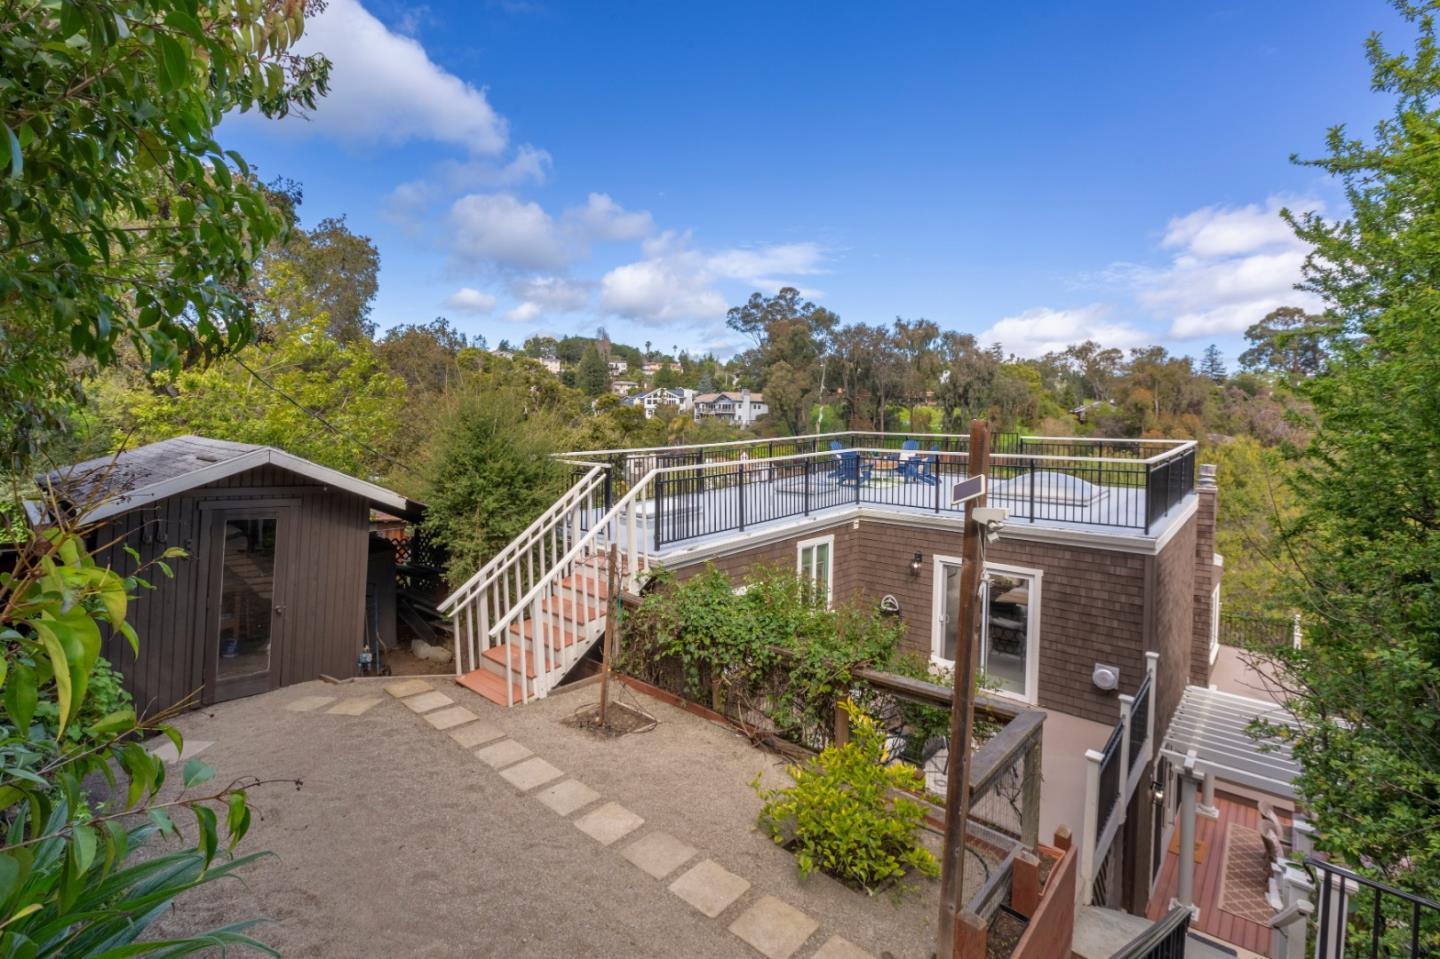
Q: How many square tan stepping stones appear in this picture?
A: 15